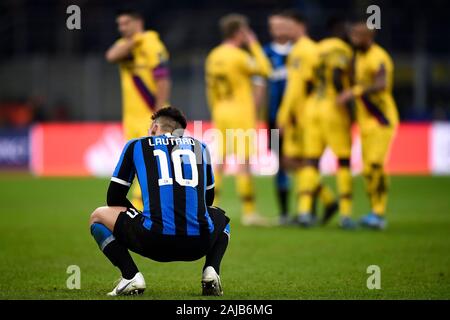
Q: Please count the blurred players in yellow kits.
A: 5